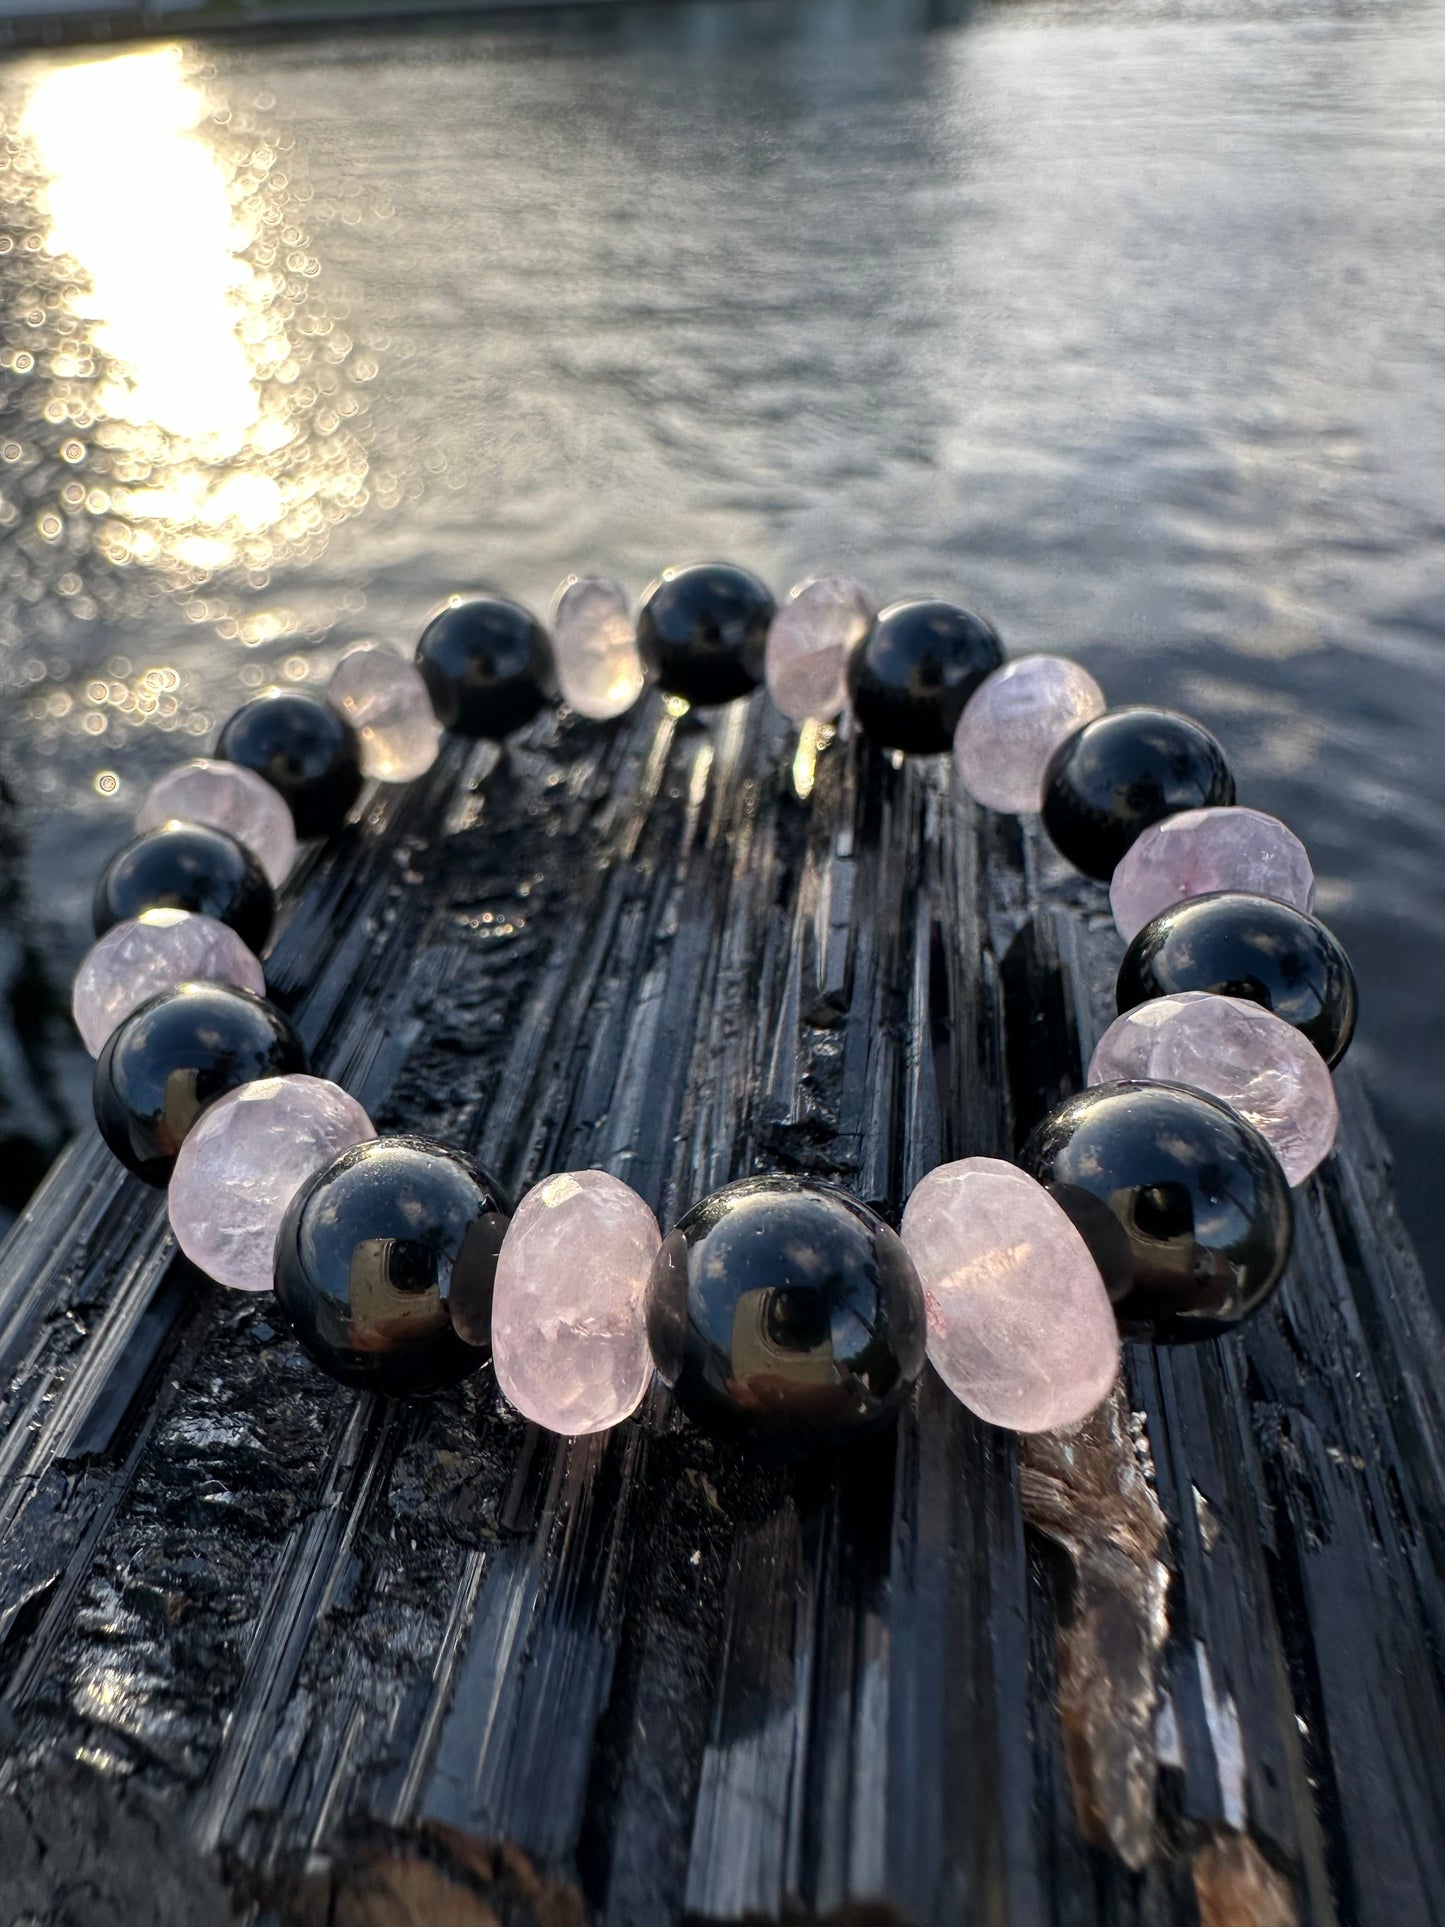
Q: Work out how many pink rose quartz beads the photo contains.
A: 11